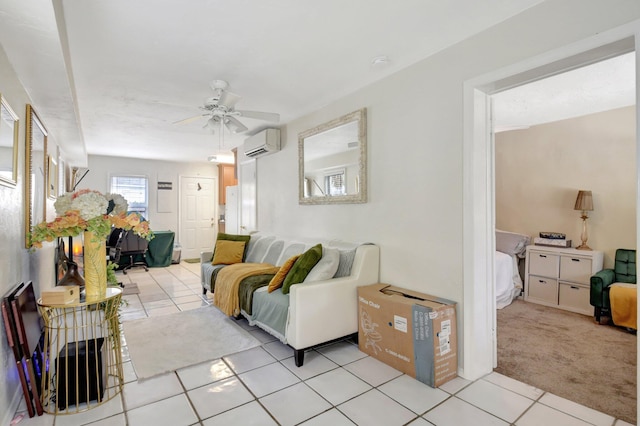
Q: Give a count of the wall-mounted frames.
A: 4